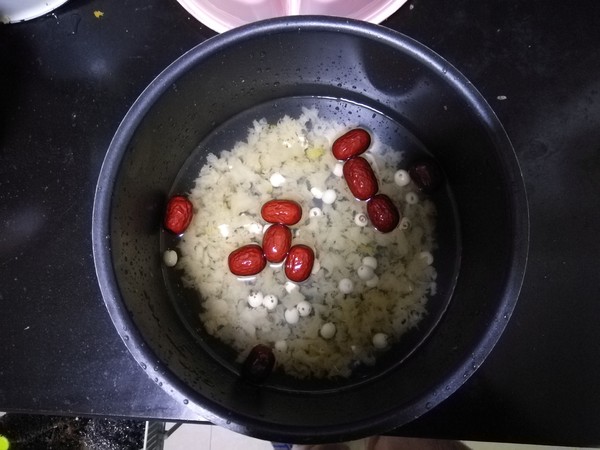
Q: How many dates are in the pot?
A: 10